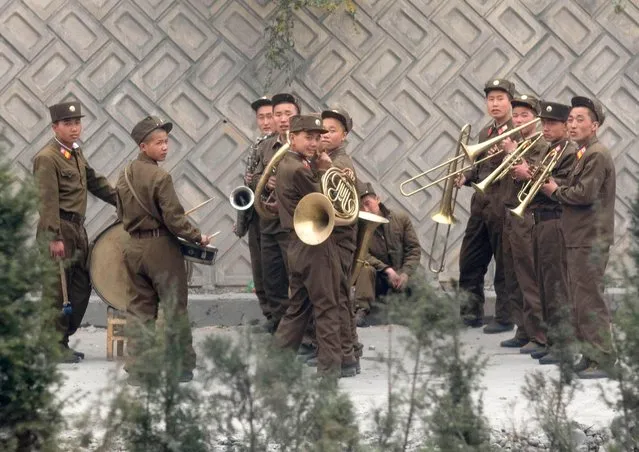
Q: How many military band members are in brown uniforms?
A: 11